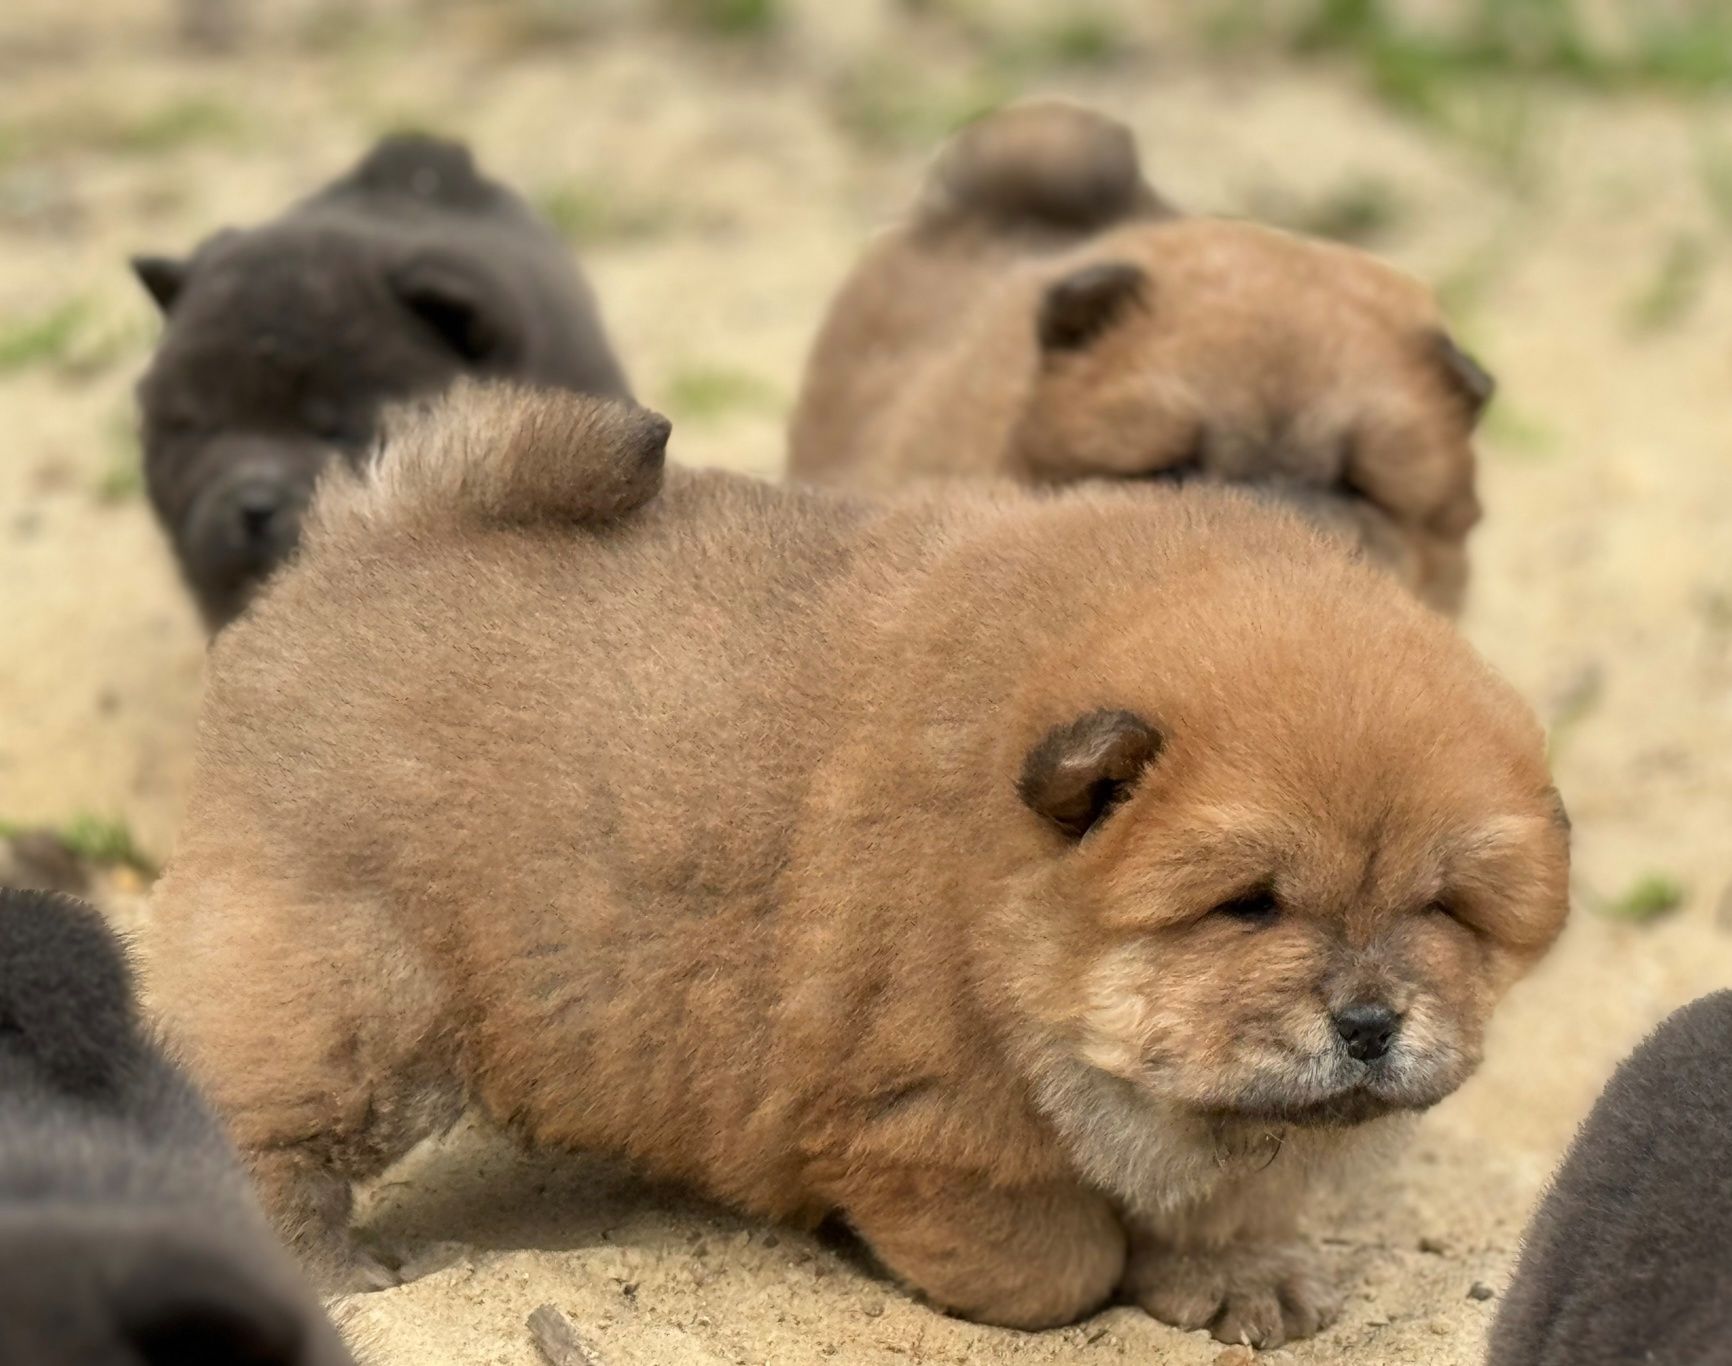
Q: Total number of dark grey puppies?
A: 3